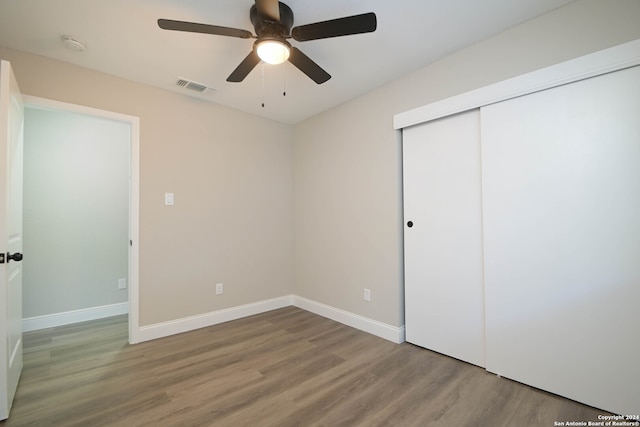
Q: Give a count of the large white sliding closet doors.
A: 2